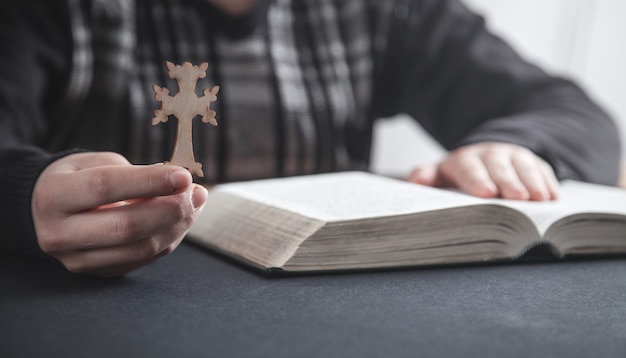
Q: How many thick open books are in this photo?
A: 1